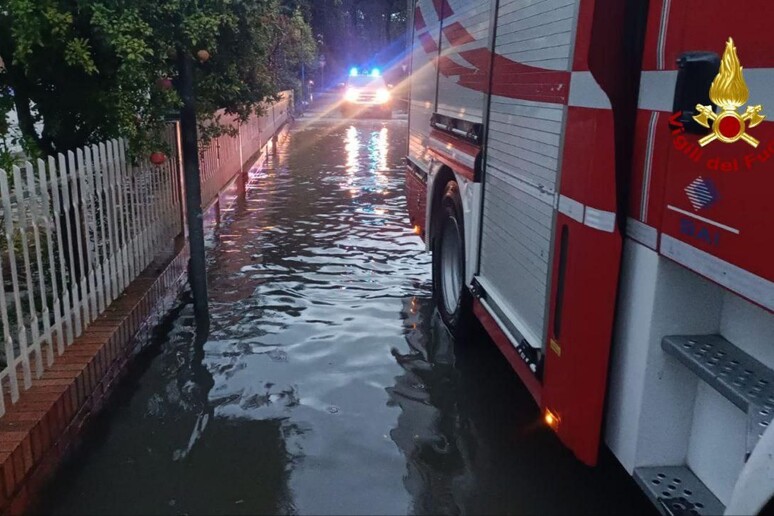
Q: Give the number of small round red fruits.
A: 3